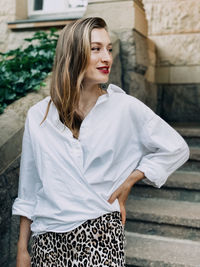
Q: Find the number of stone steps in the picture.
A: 5